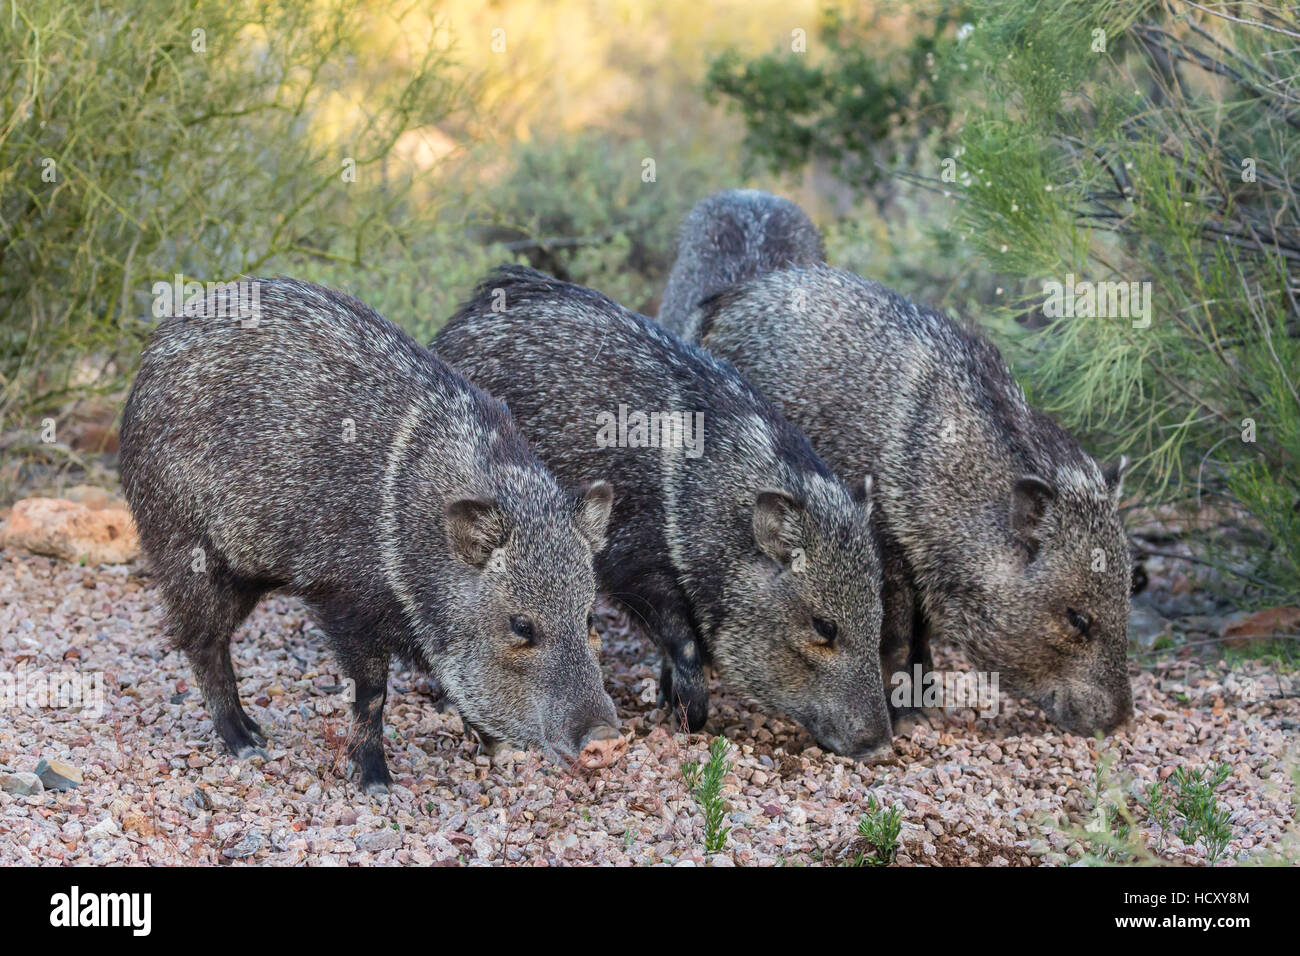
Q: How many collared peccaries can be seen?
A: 4